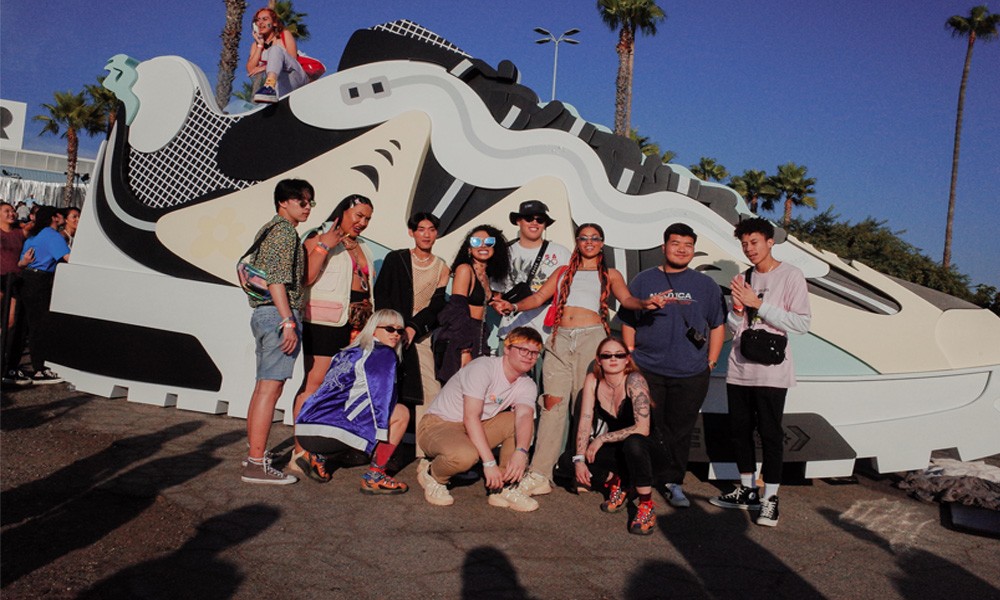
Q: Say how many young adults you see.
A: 12